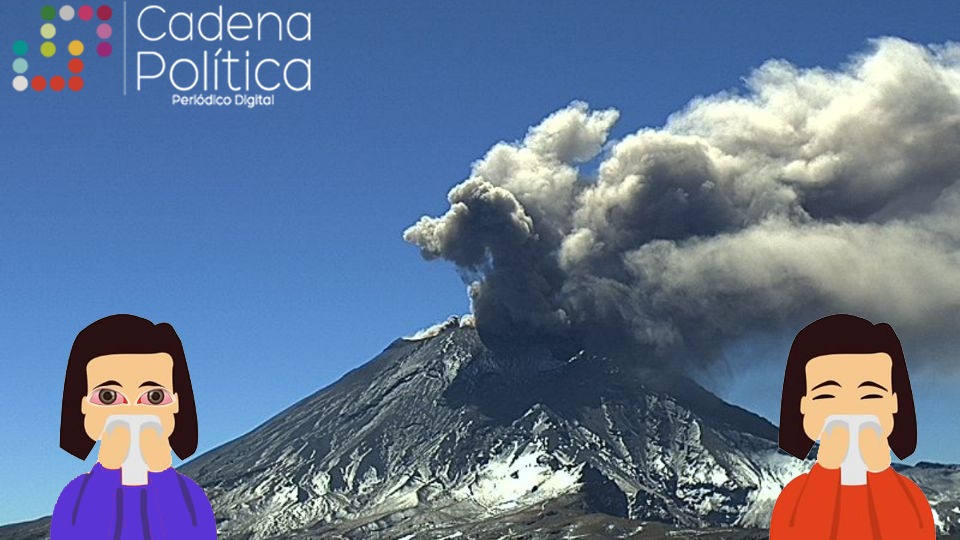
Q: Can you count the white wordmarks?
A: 1